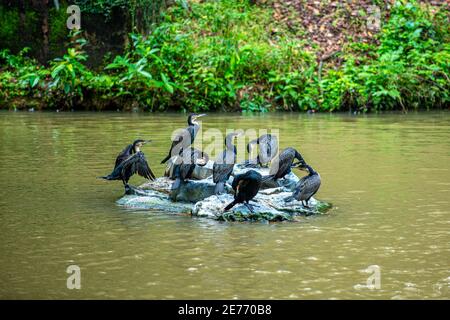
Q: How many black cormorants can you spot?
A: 8